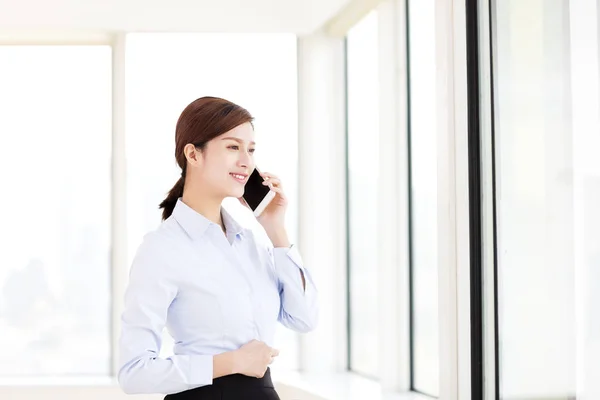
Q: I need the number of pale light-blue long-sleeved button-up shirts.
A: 1